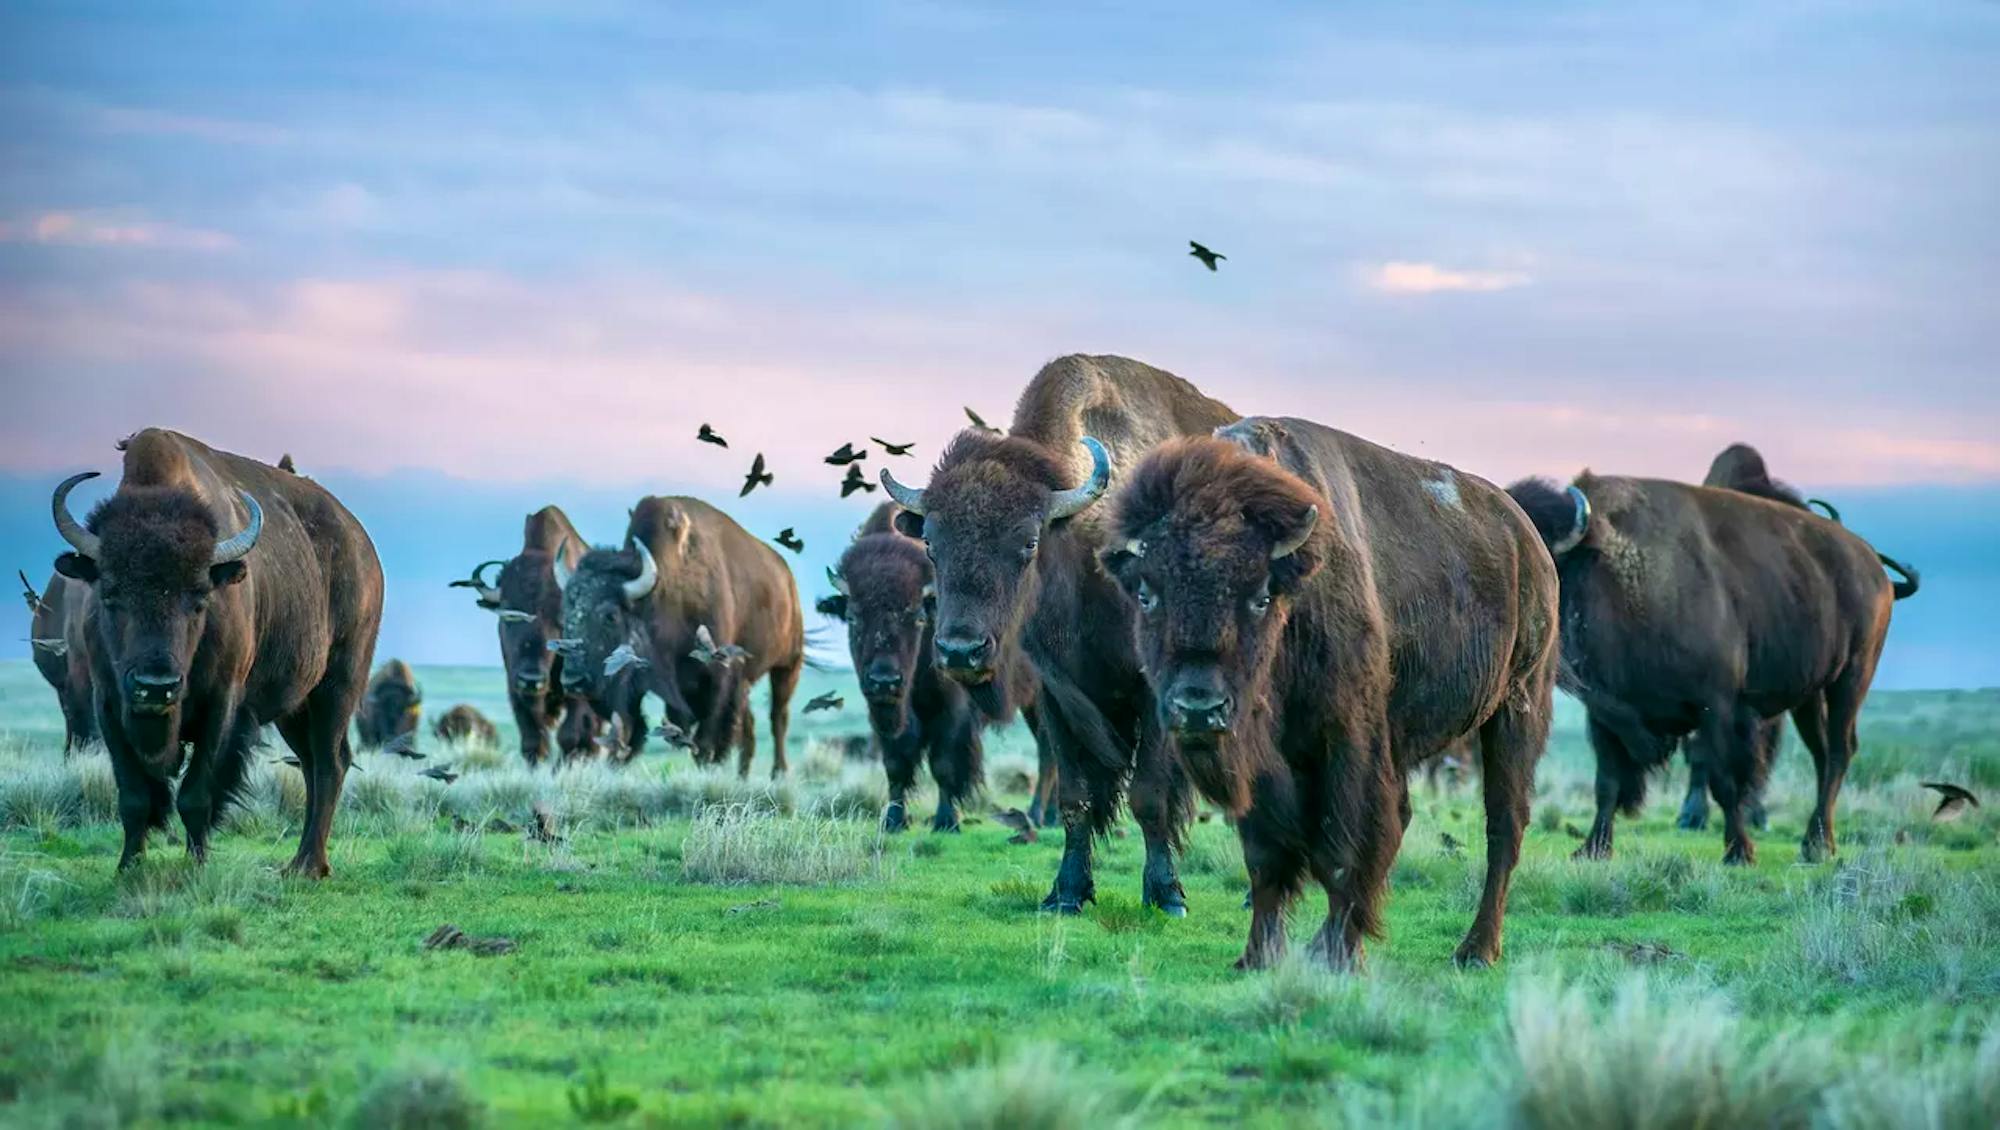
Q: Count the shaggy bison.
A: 11